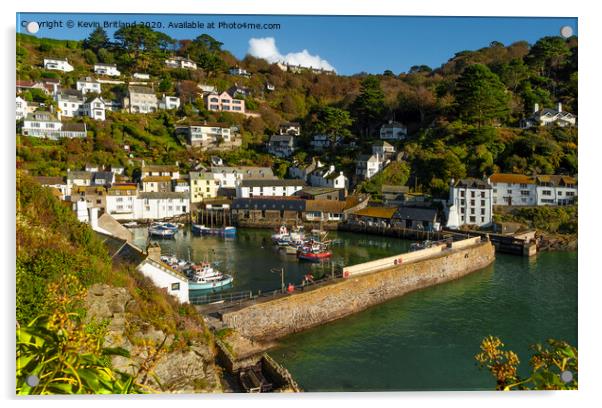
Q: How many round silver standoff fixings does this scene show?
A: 4